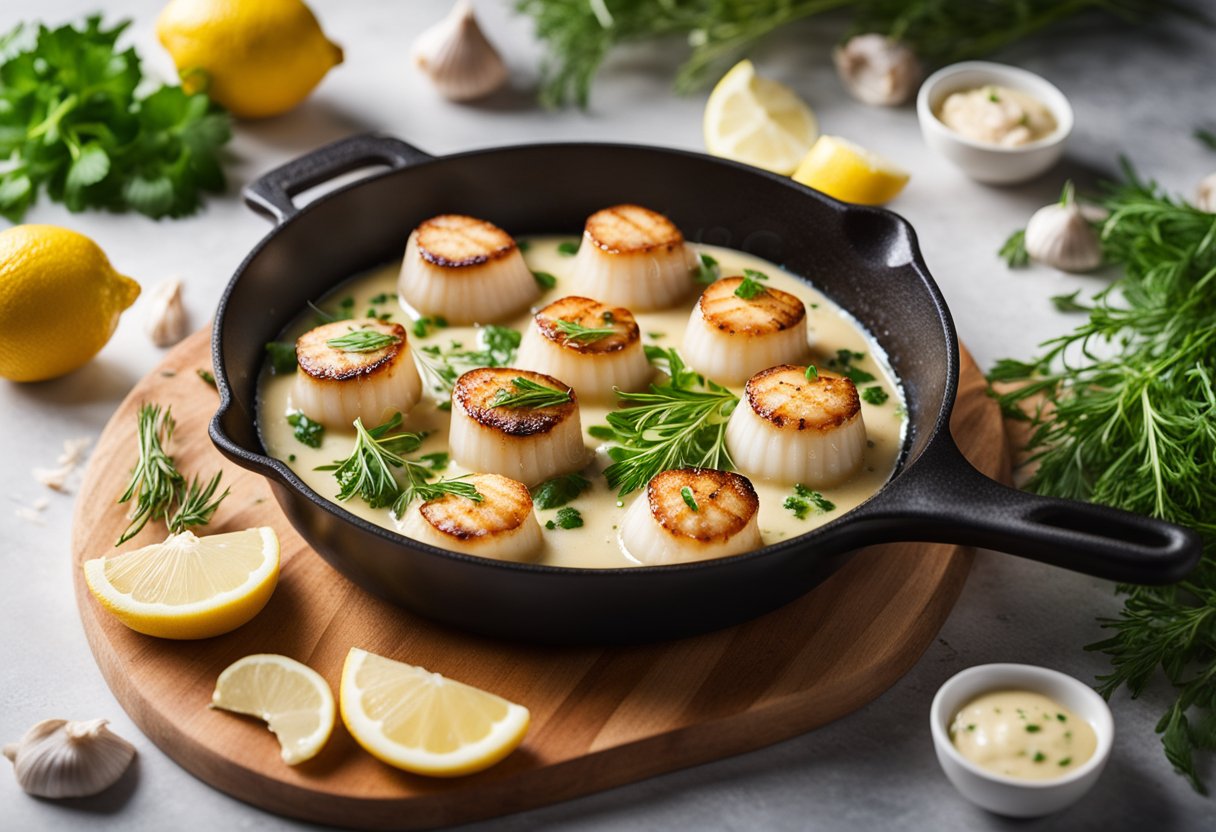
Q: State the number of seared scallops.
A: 9